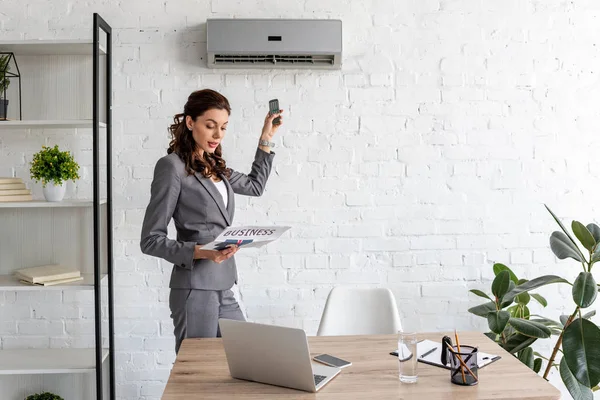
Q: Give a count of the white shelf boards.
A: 5